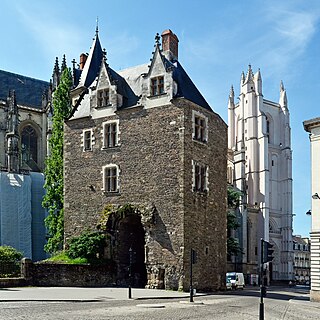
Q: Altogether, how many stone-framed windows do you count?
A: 7